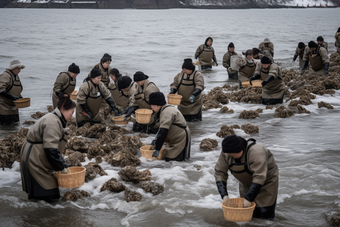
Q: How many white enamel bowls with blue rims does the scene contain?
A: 0